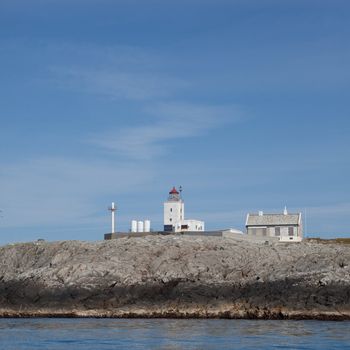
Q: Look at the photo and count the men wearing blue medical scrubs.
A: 0